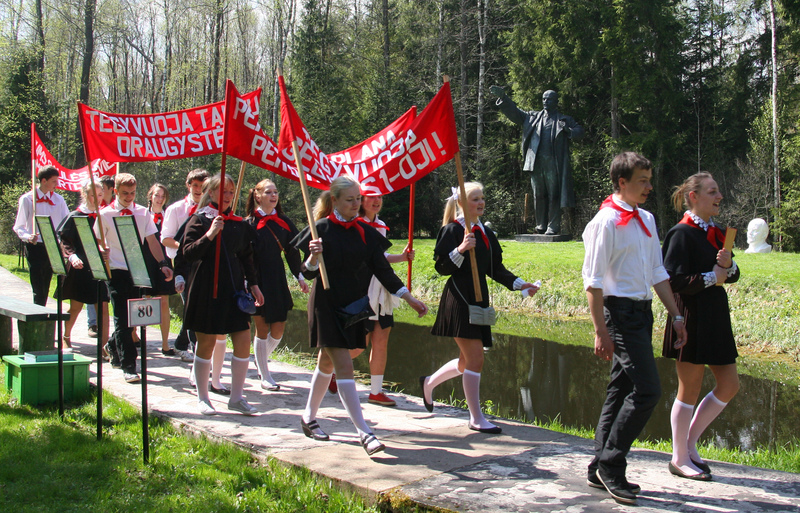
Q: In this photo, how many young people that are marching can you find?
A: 14